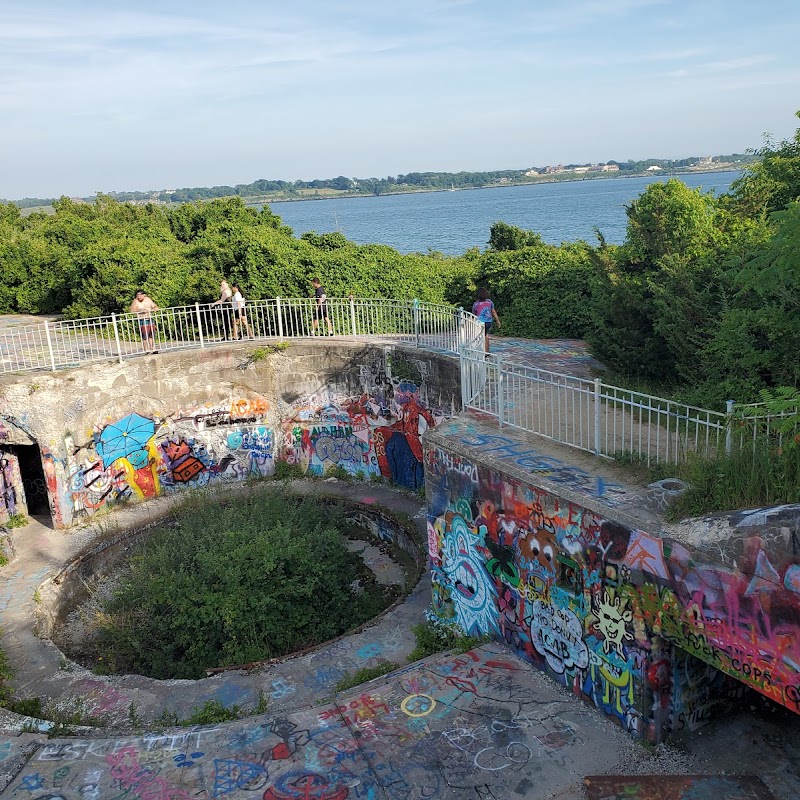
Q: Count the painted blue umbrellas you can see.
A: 1